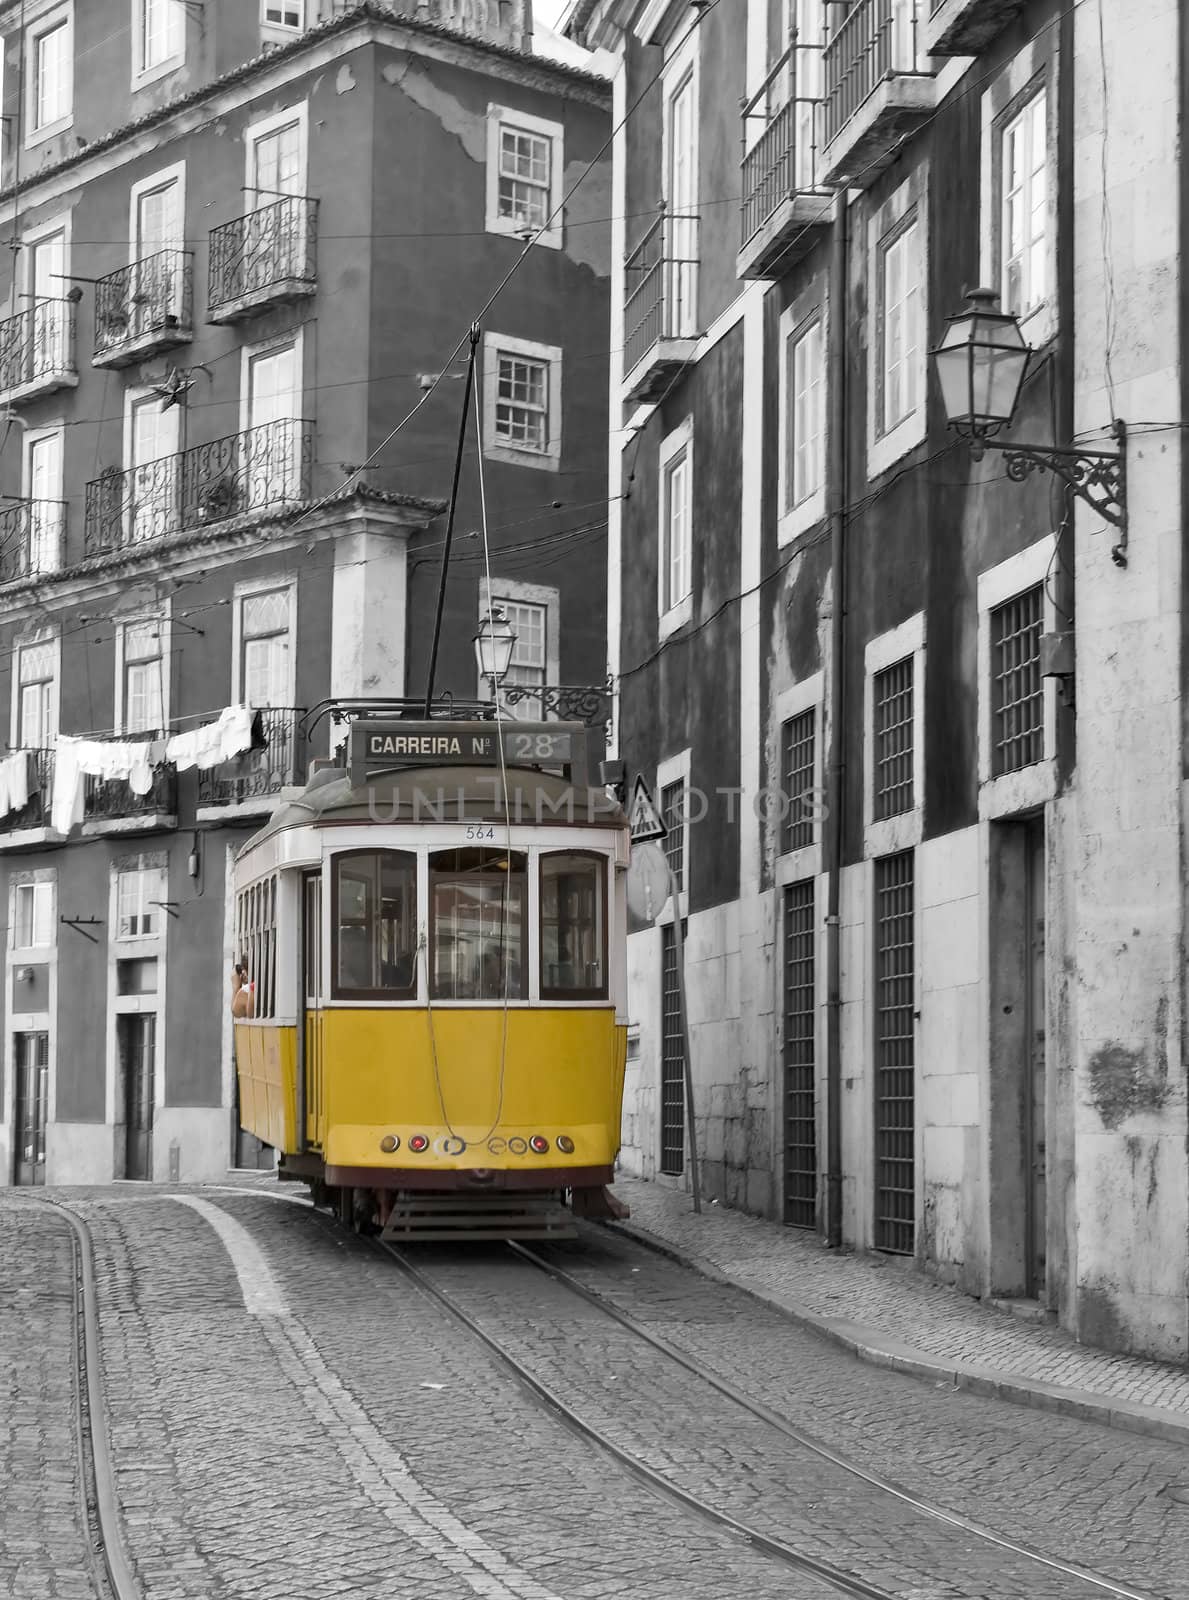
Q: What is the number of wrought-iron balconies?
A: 12